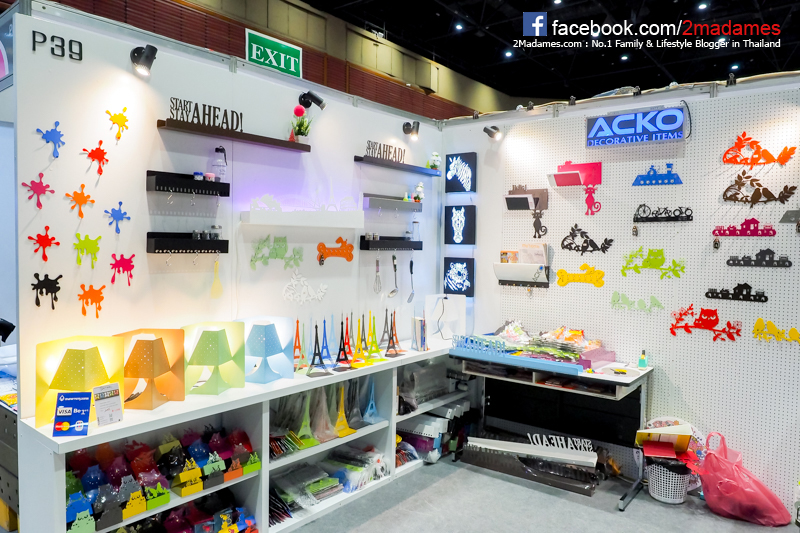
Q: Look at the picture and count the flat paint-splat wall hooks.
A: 11